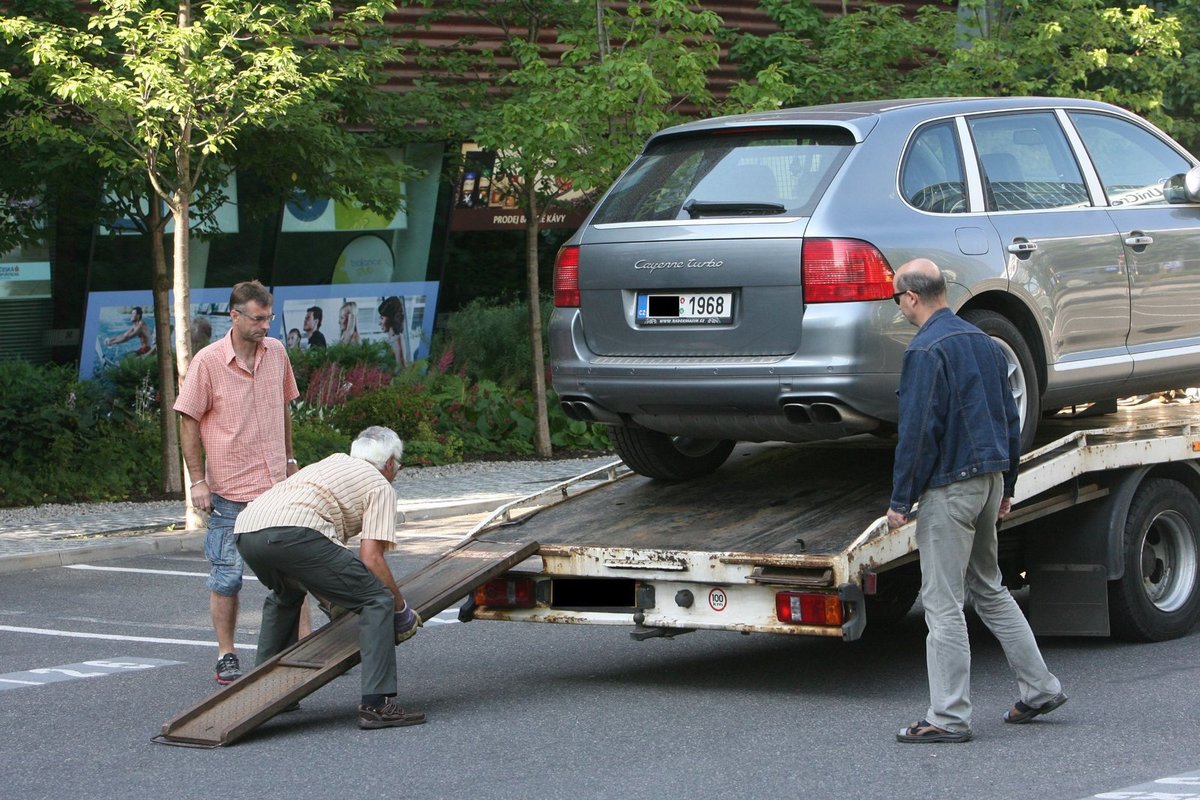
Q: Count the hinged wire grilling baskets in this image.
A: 0